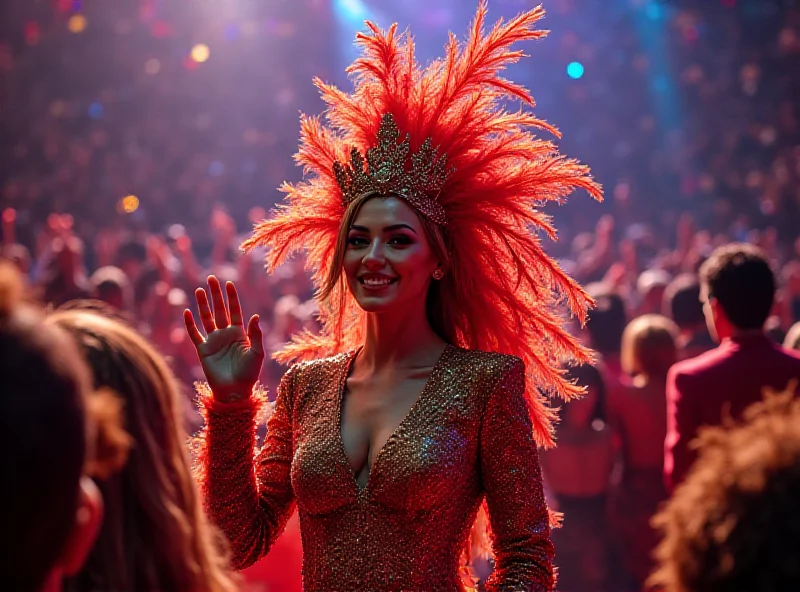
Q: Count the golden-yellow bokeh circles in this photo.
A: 3